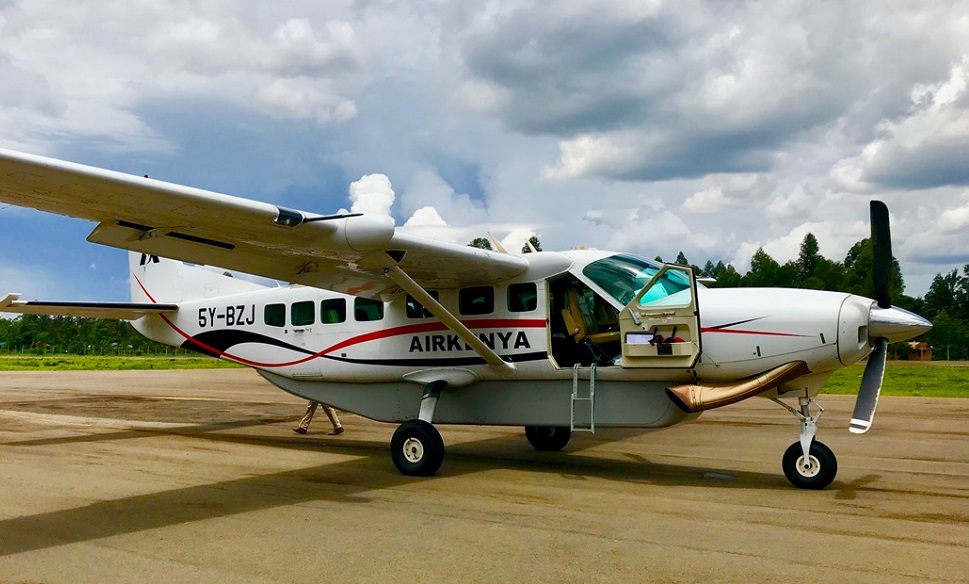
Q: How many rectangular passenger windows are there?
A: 7